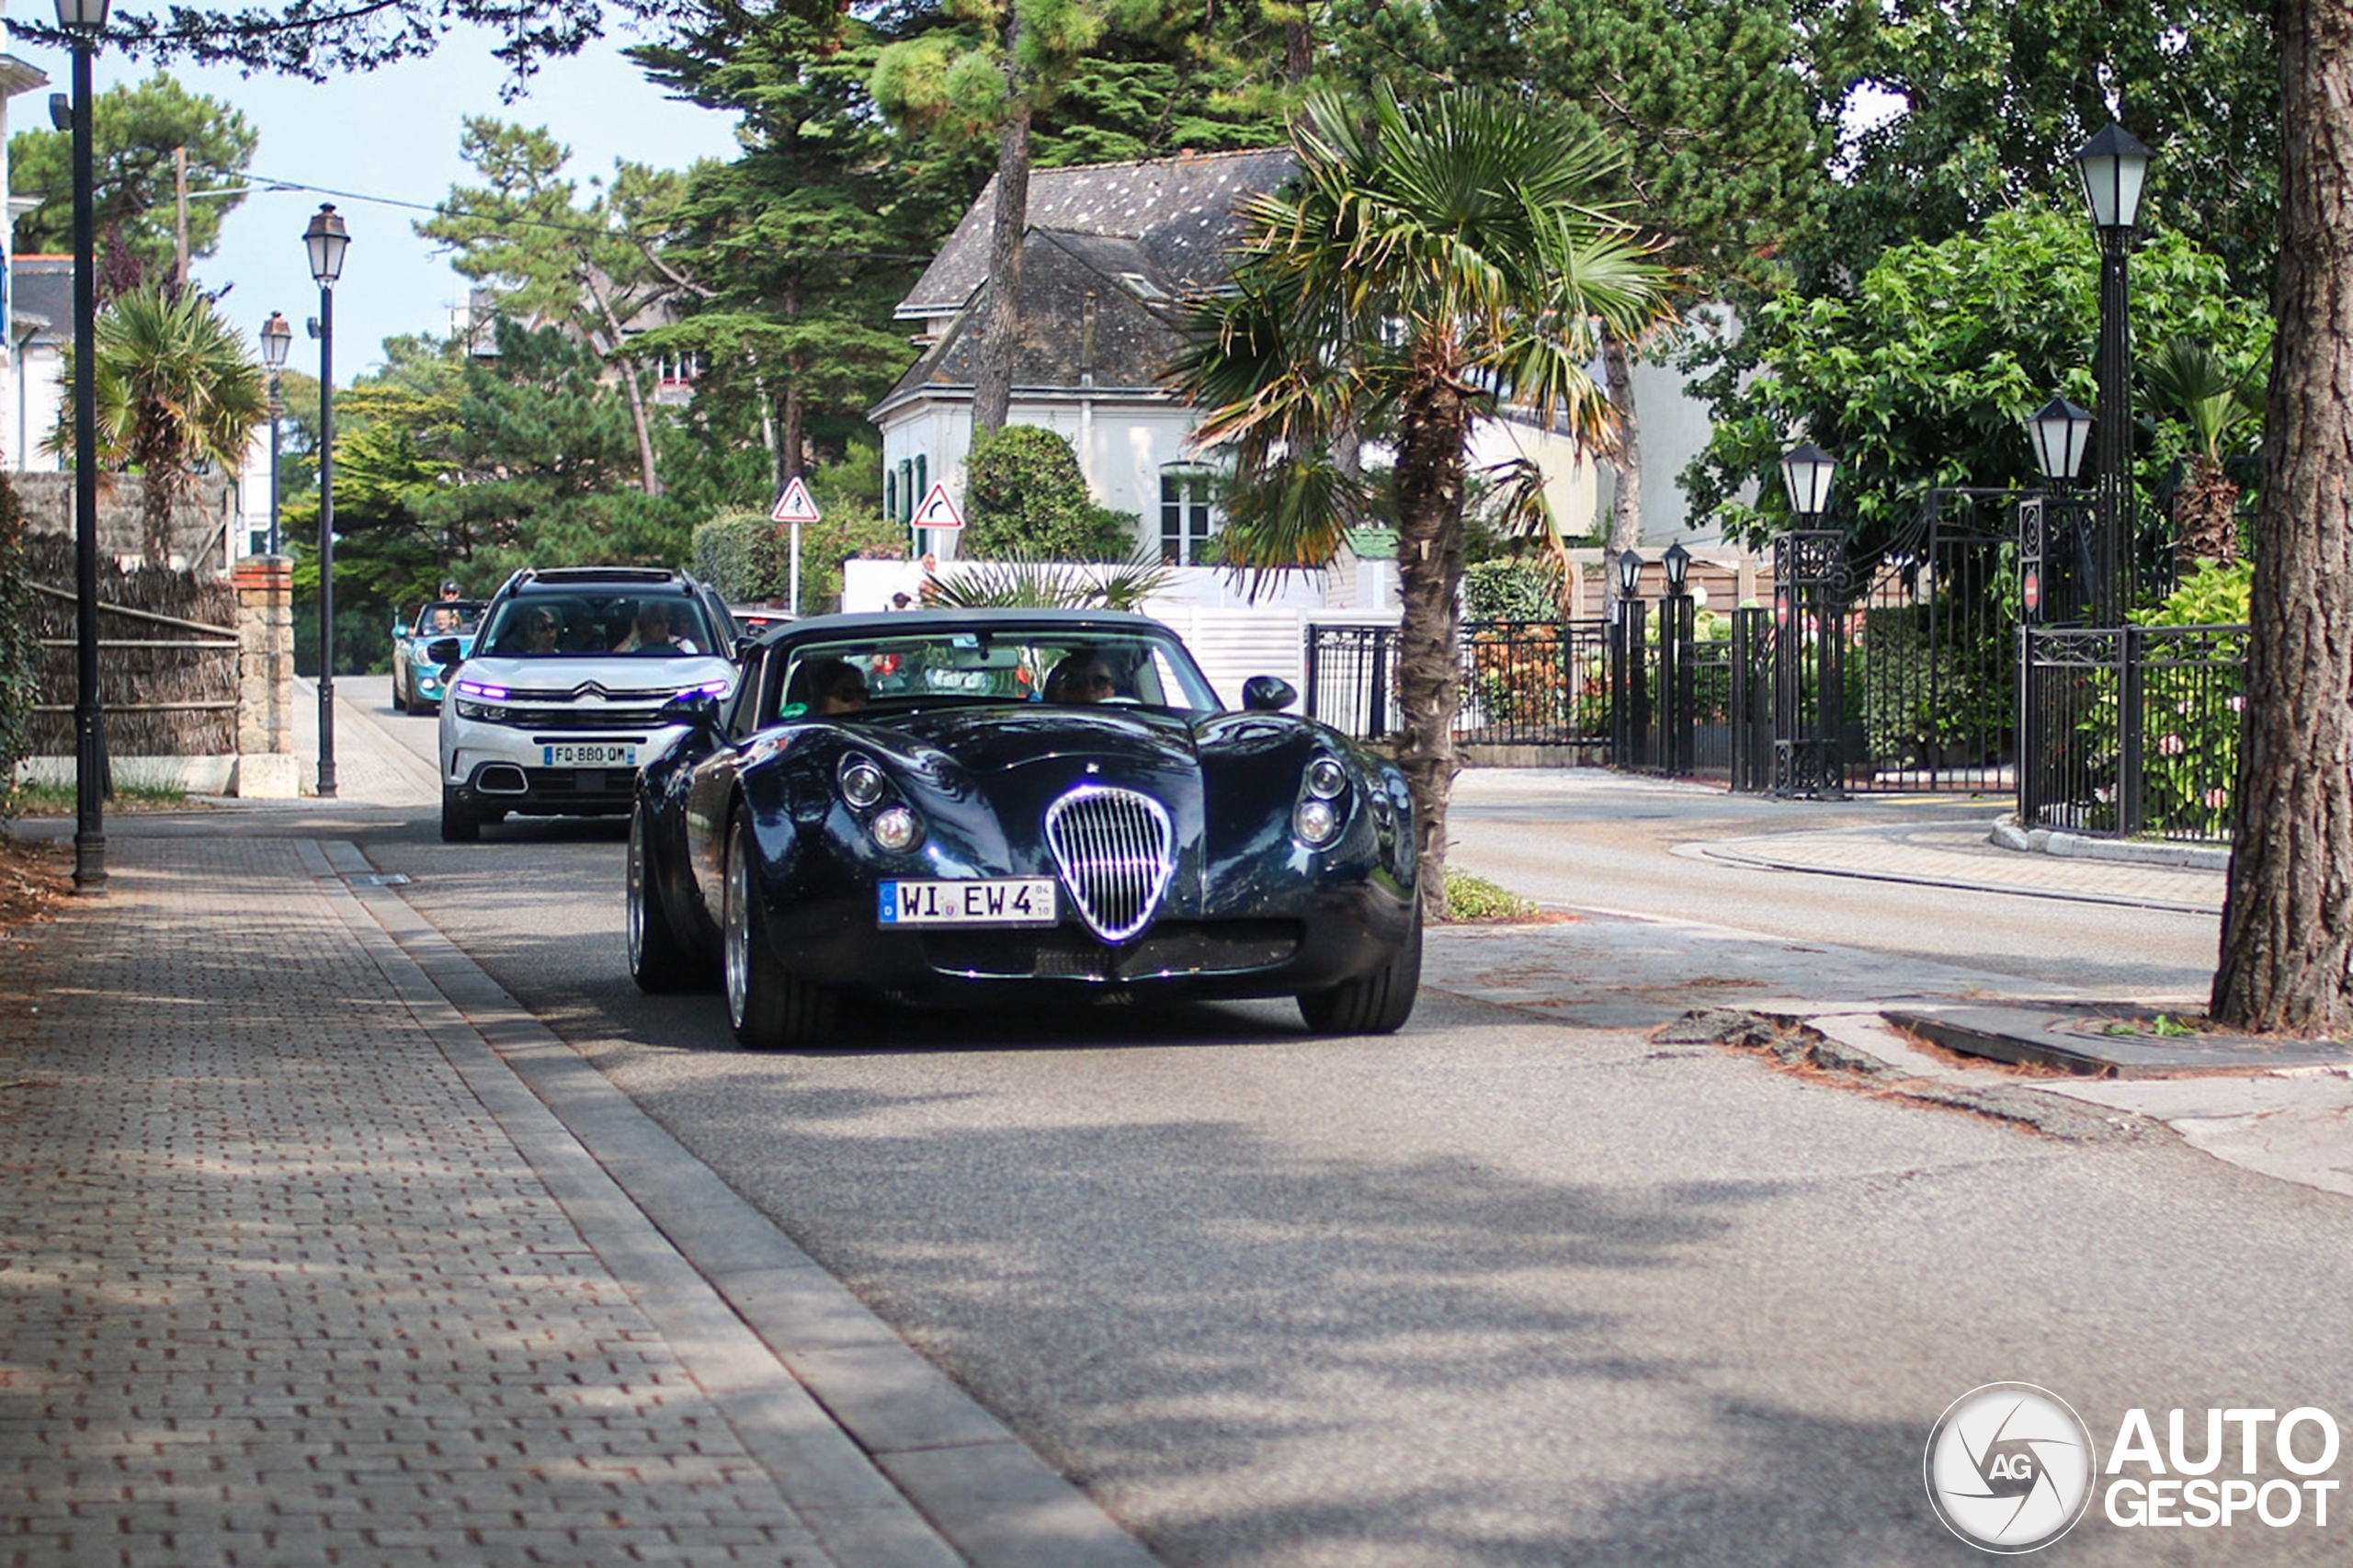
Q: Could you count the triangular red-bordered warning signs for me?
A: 2